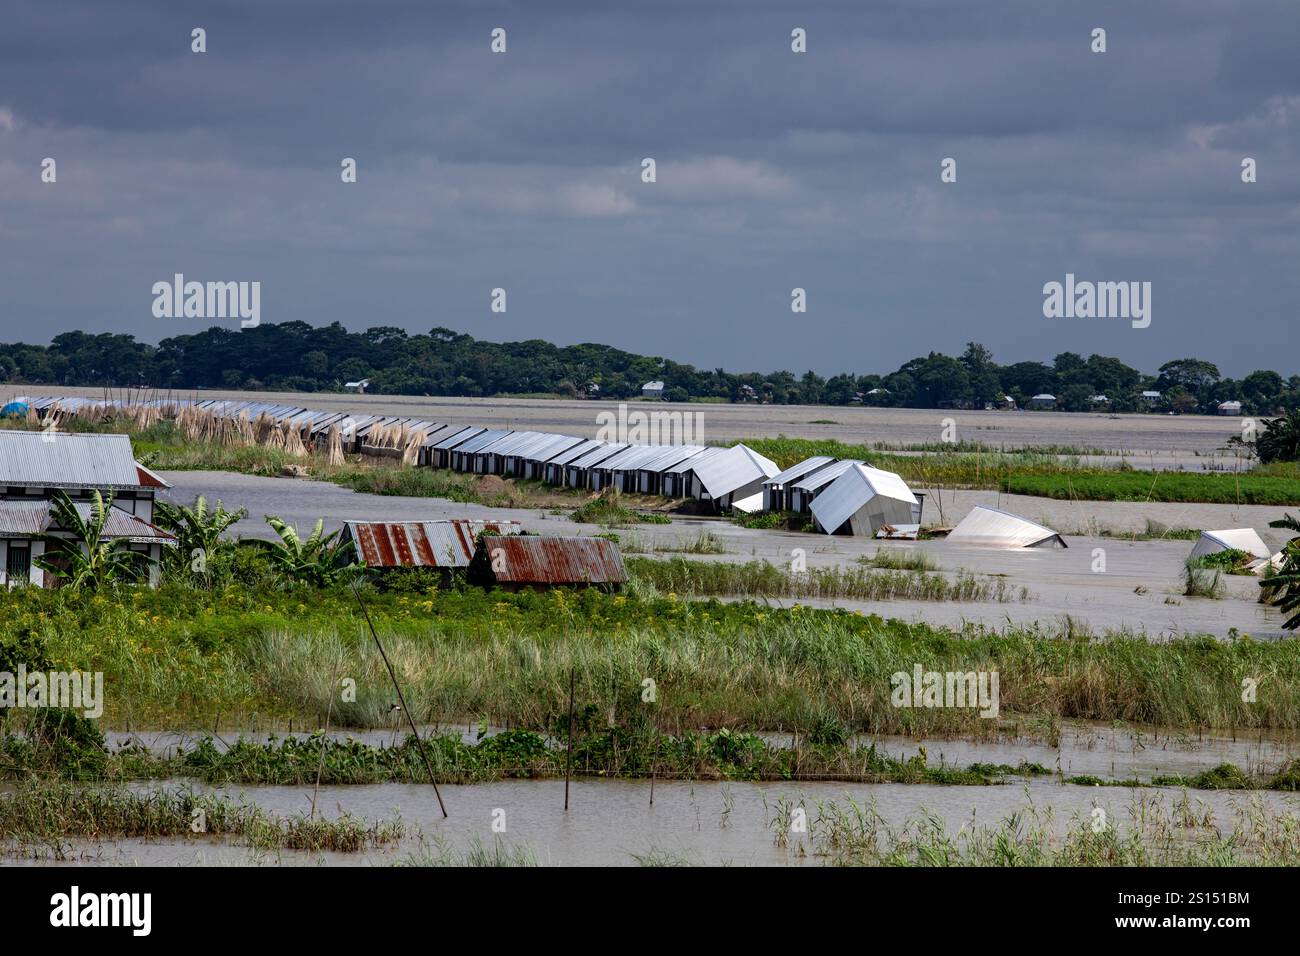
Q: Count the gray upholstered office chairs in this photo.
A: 0